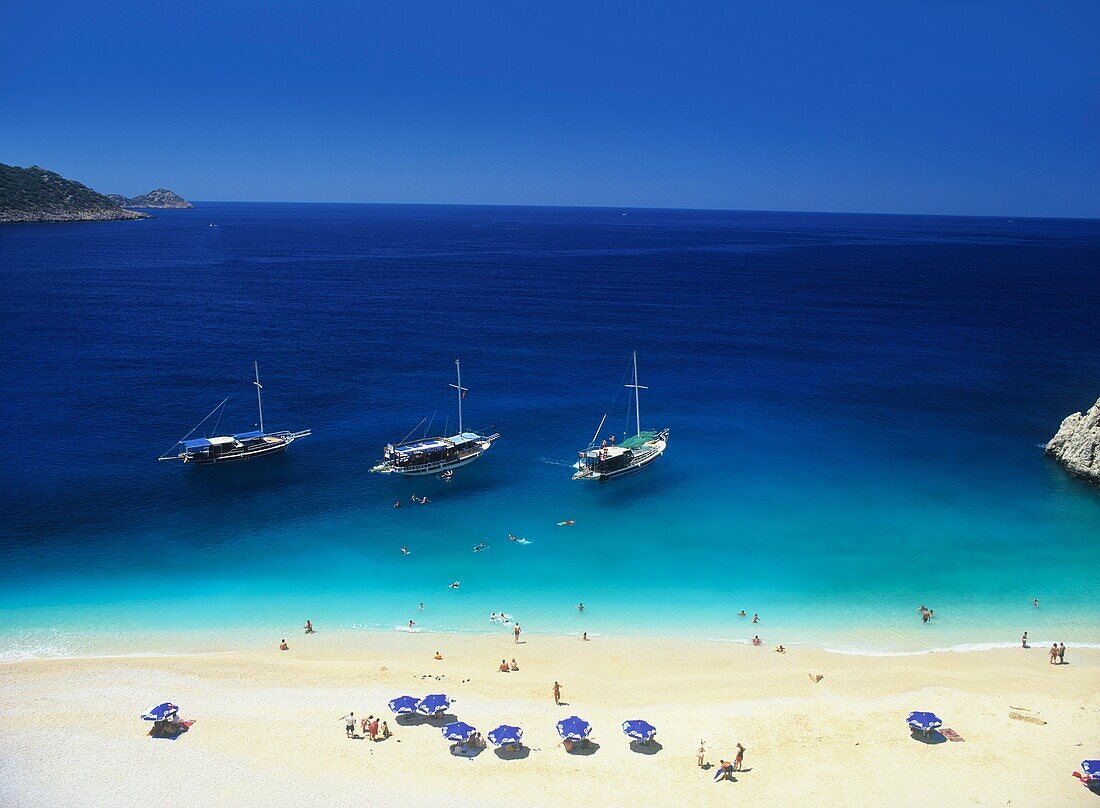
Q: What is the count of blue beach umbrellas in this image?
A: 9